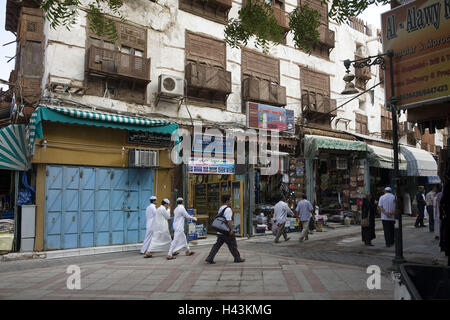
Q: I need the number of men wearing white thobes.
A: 3